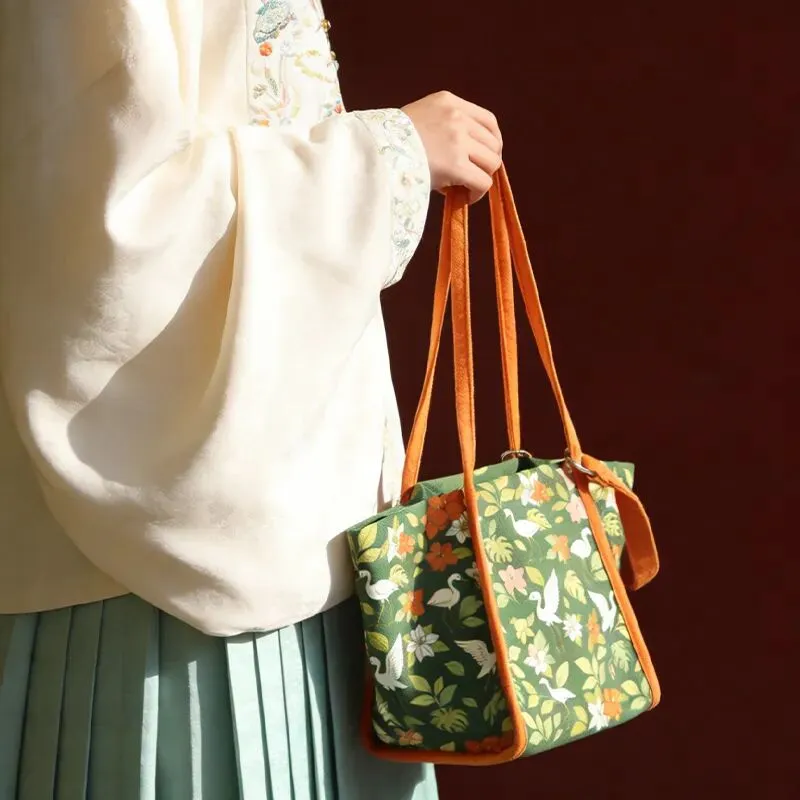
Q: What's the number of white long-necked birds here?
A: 9